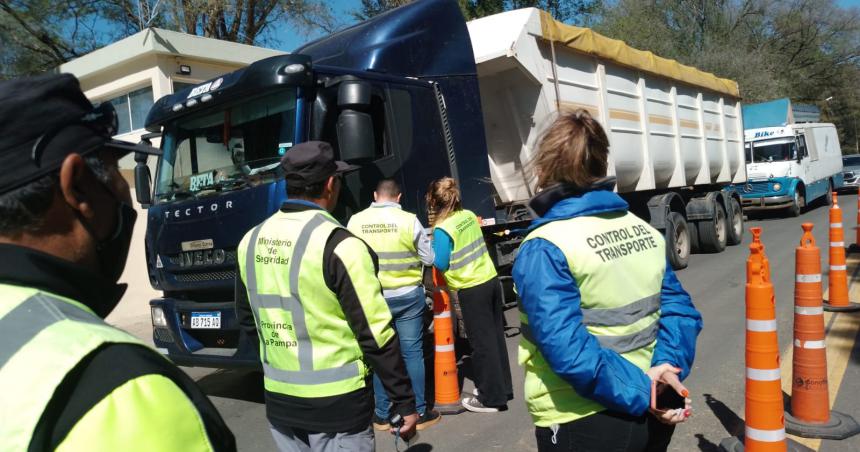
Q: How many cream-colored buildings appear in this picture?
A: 1